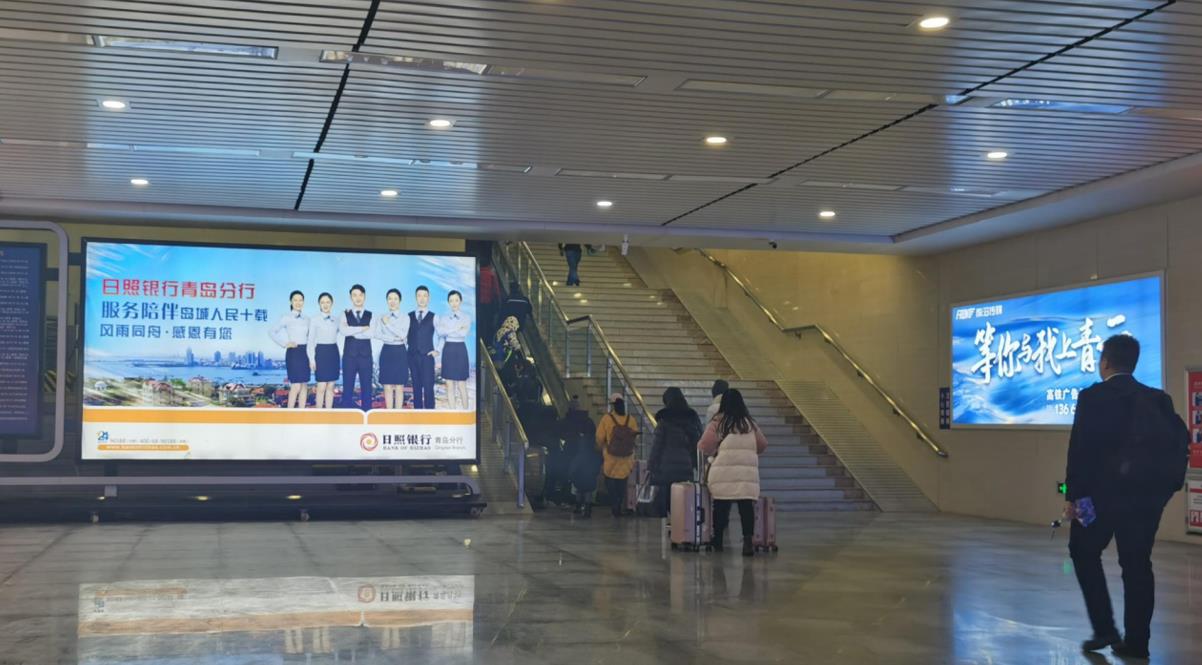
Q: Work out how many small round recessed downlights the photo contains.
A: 9